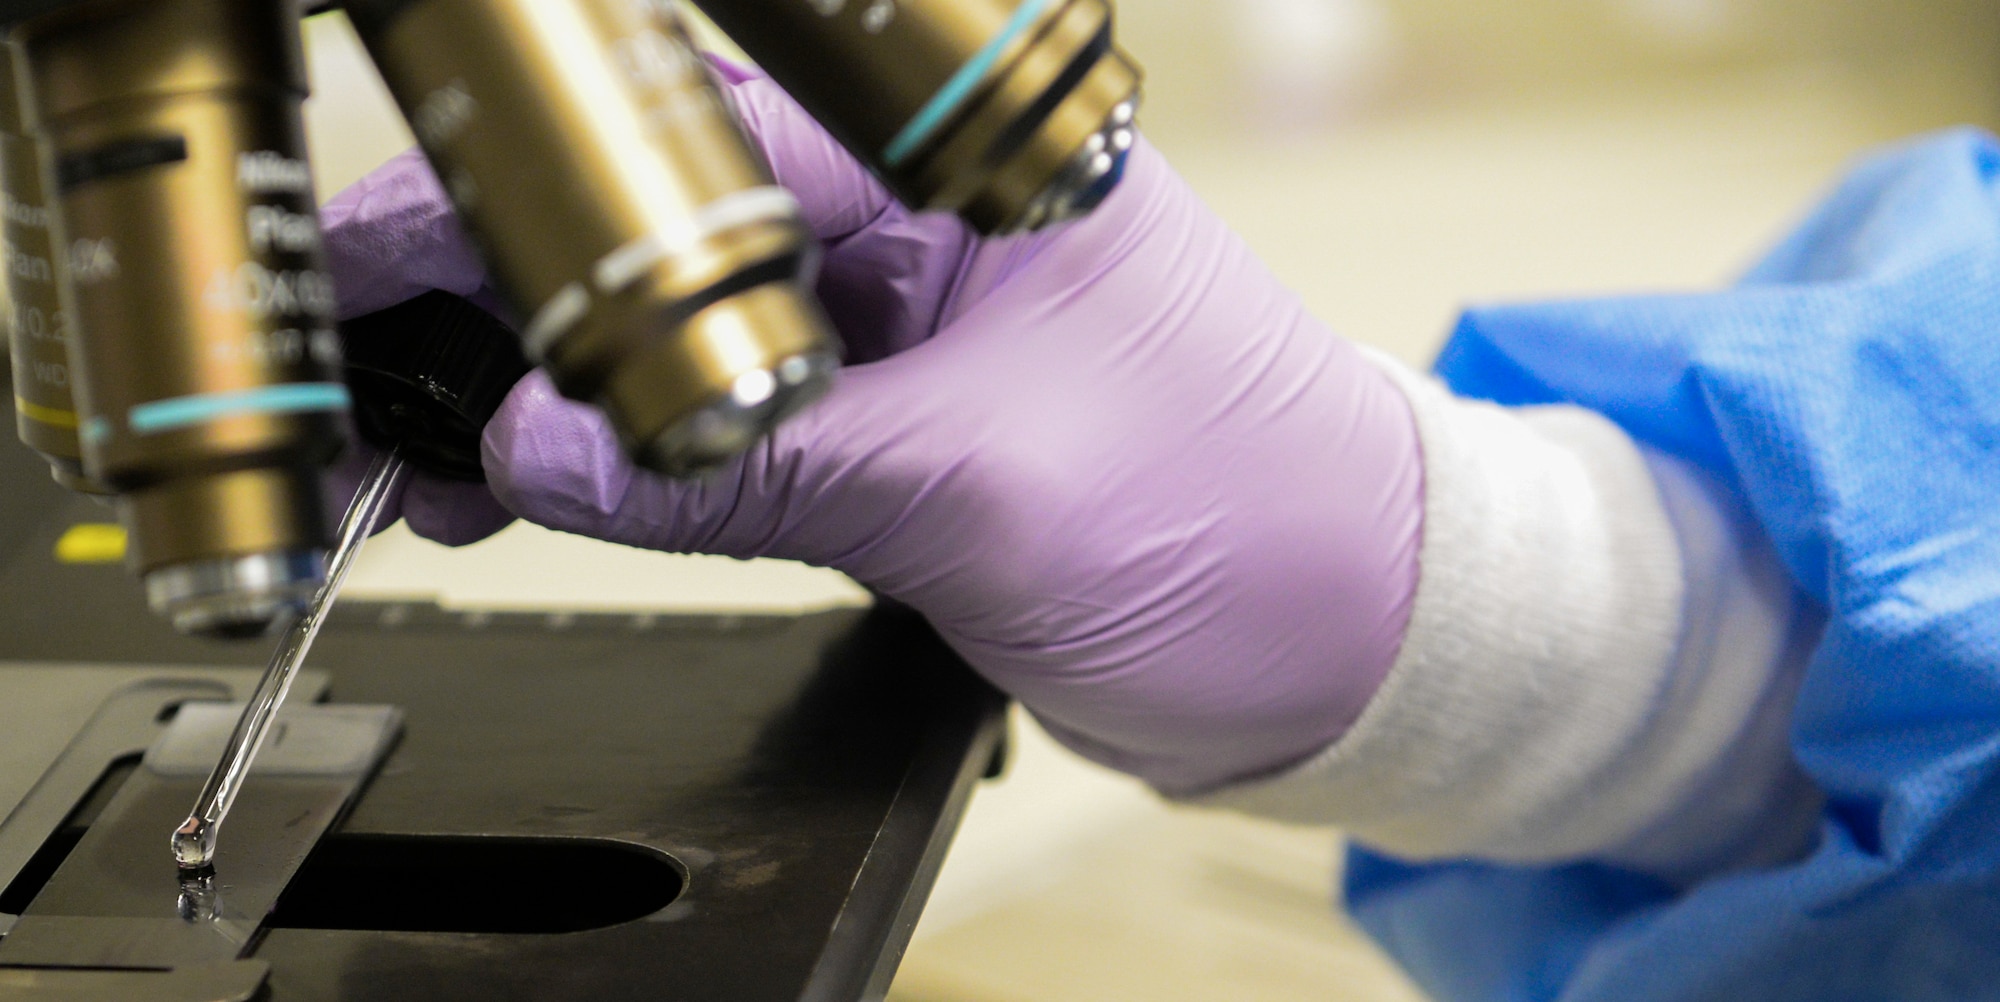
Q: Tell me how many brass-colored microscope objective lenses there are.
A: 4